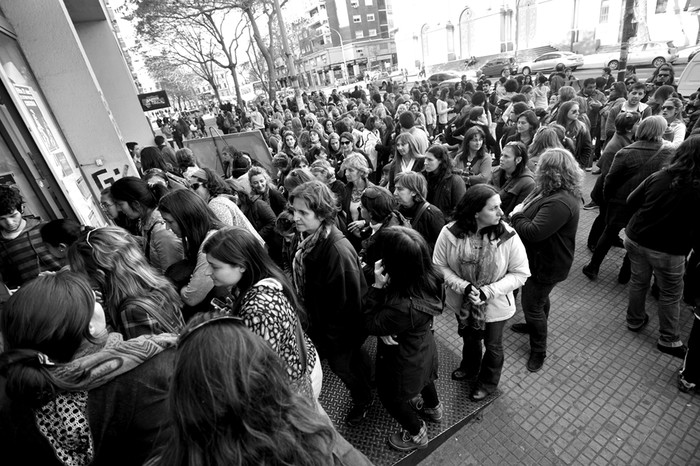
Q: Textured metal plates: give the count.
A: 1